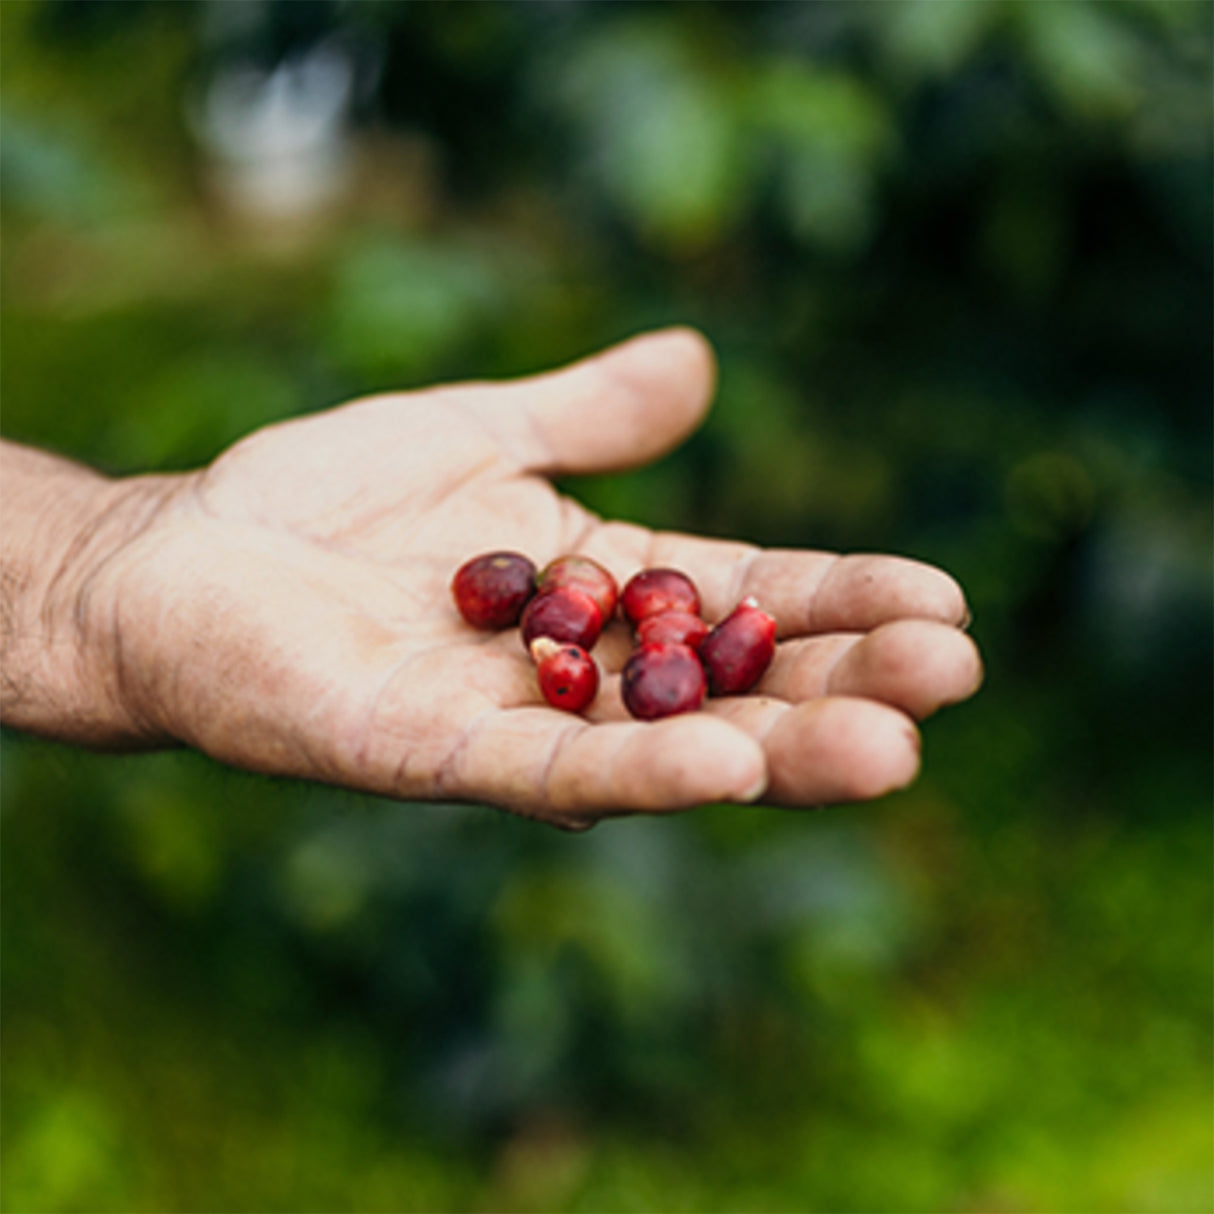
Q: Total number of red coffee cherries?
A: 8